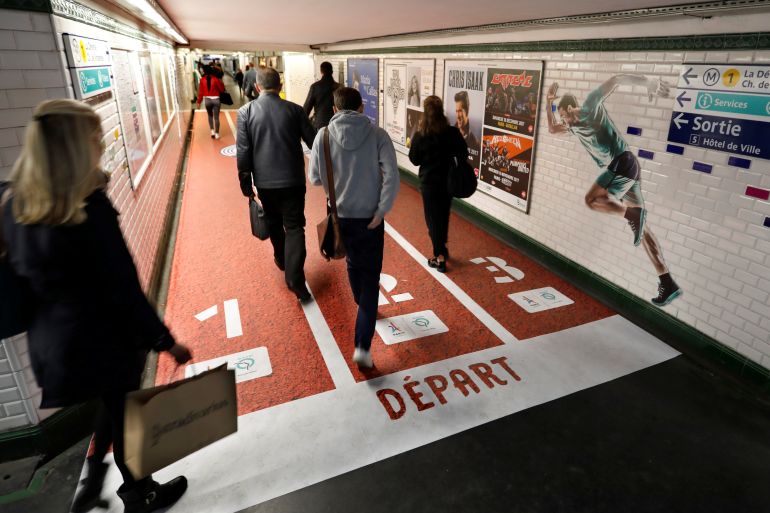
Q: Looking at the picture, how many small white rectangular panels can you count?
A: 3